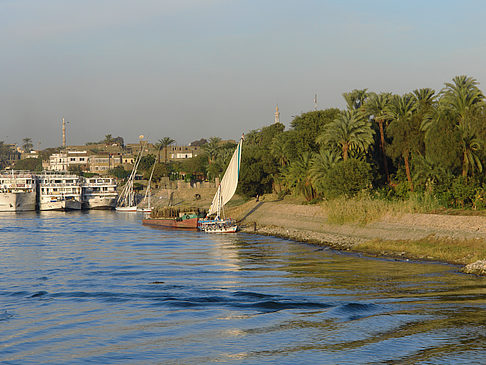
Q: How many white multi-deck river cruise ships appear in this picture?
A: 3